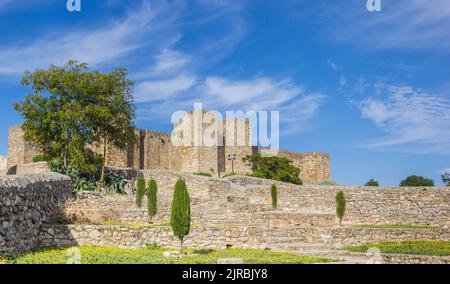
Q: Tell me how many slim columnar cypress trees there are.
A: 5